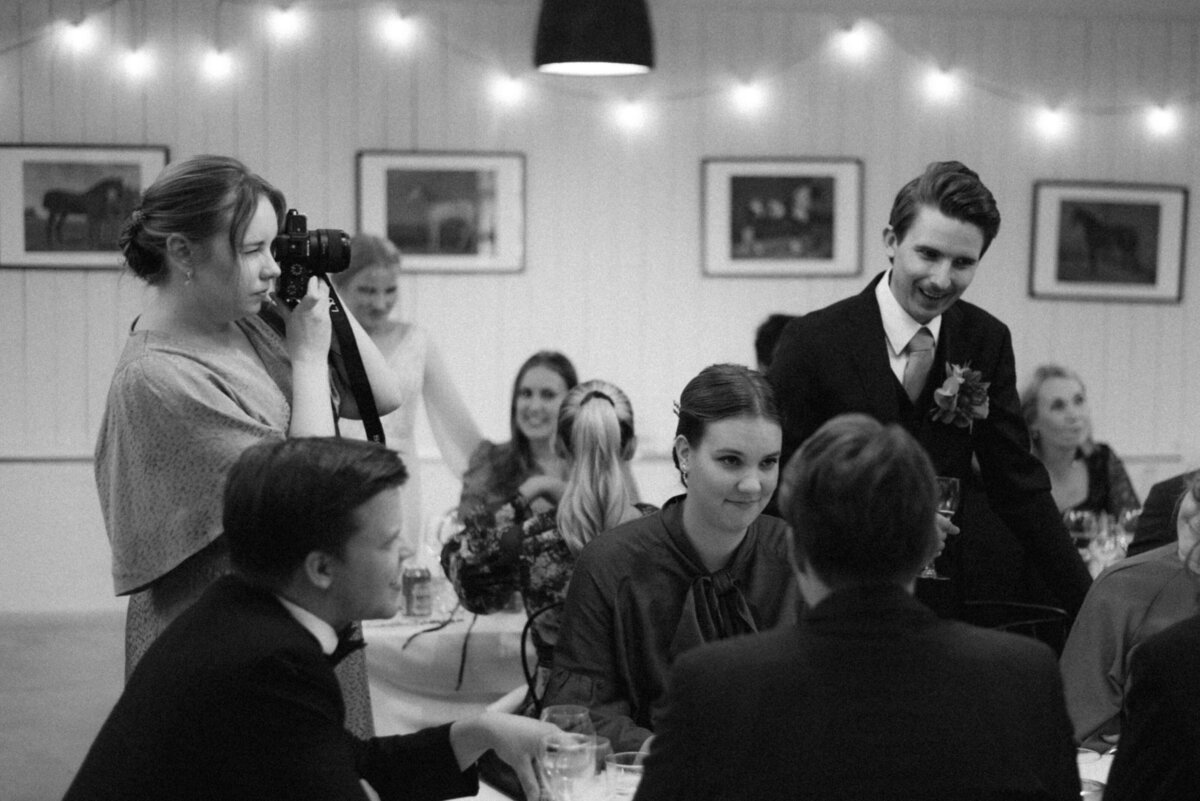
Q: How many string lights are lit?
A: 12